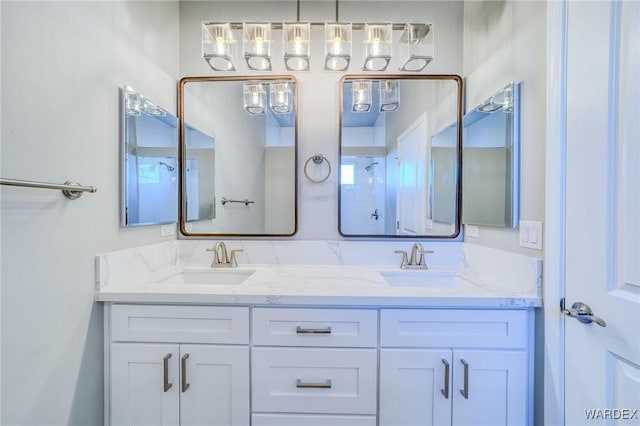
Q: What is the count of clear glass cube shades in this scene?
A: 6